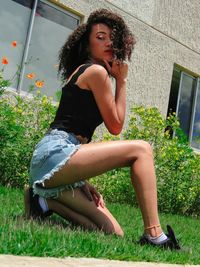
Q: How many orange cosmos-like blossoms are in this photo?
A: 4